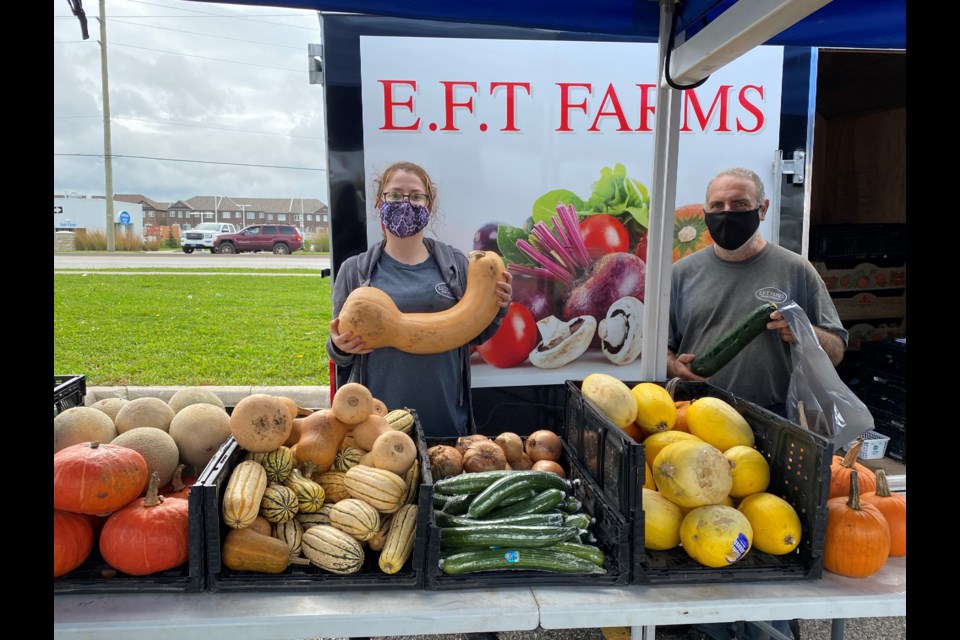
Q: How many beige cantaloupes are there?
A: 6